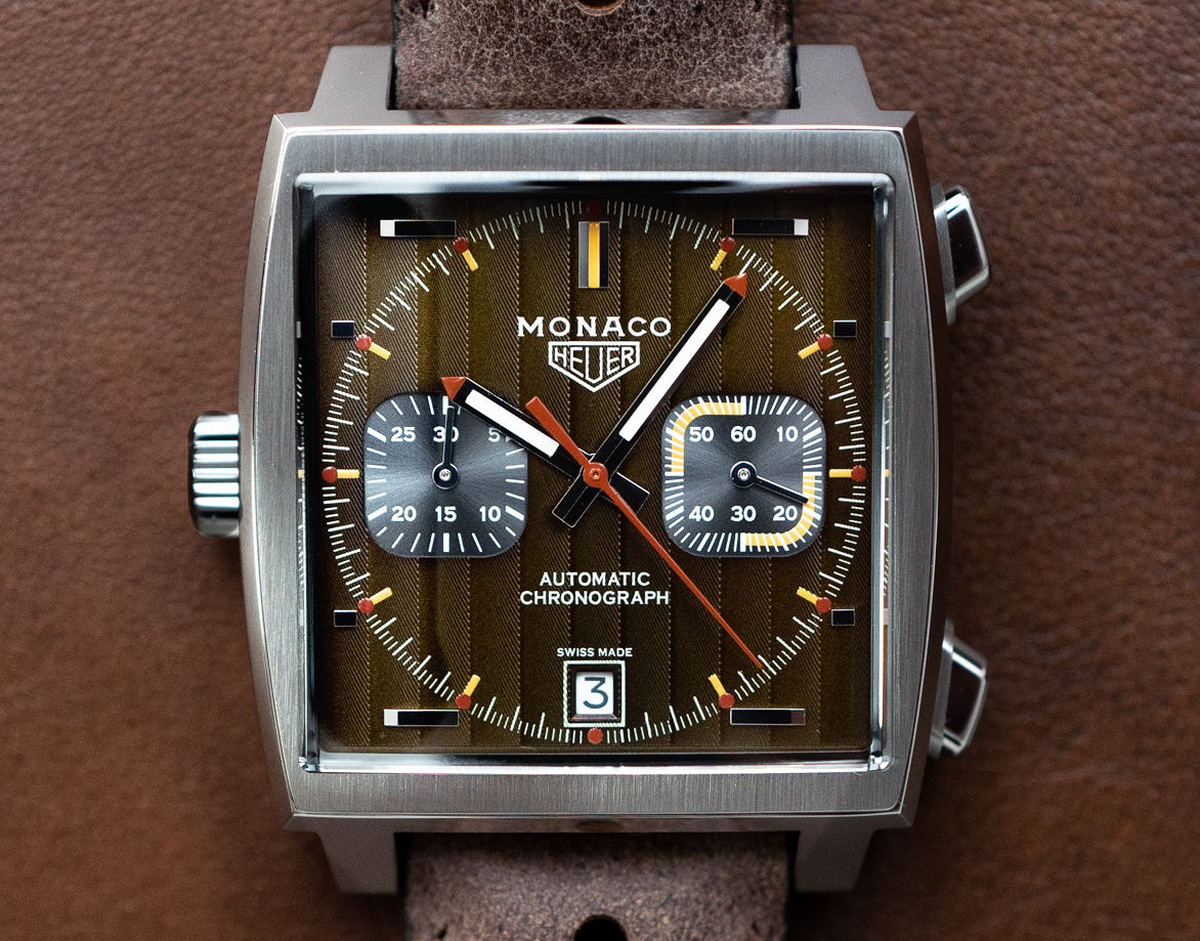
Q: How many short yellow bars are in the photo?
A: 10